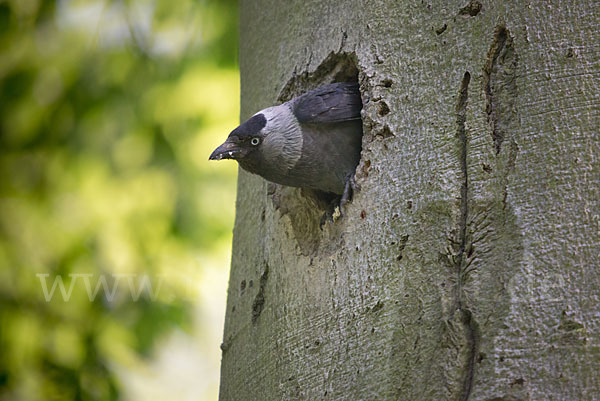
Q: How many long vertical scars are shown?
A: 2